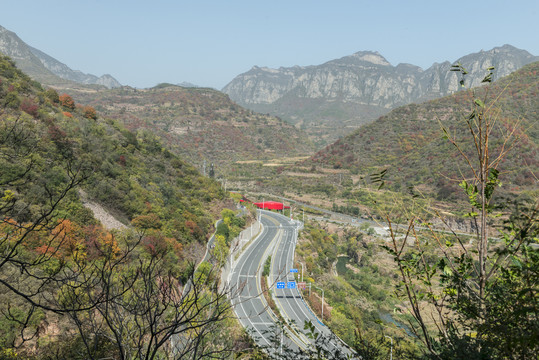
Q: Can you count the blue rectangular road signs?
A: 3